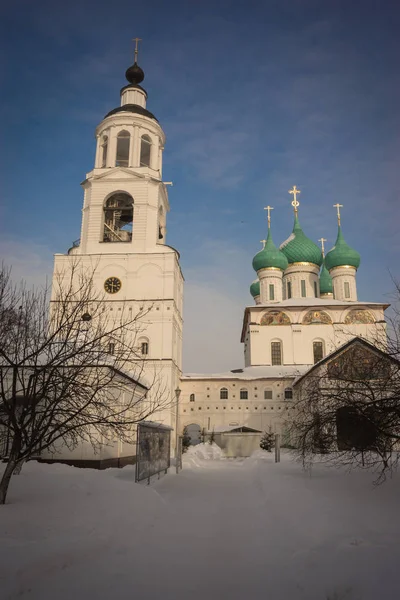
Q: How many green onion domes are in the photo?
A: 5